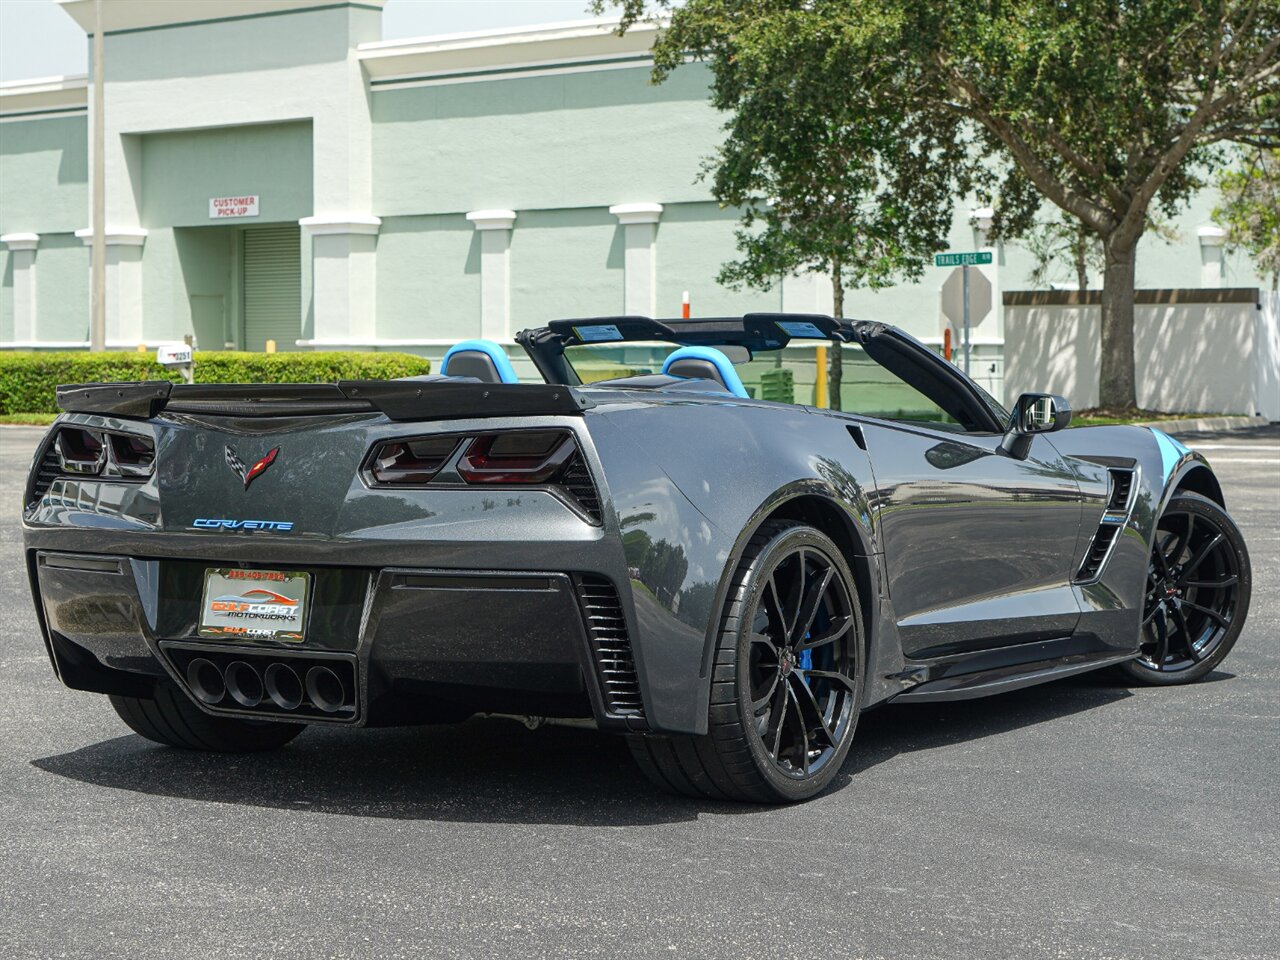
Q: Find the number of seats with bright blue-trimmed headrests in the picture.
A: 2